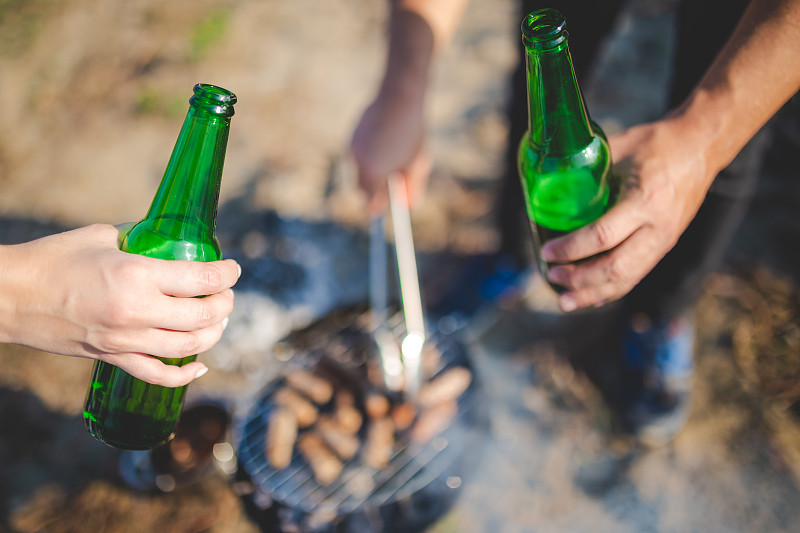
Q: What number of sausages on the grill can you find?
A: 11